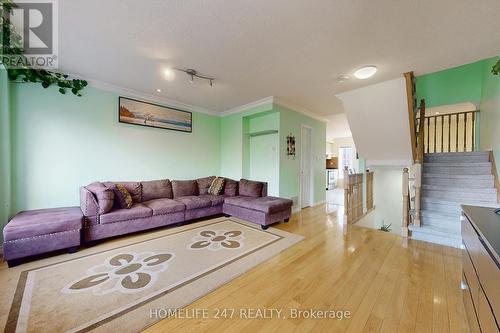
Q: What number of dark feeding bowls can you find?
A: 0